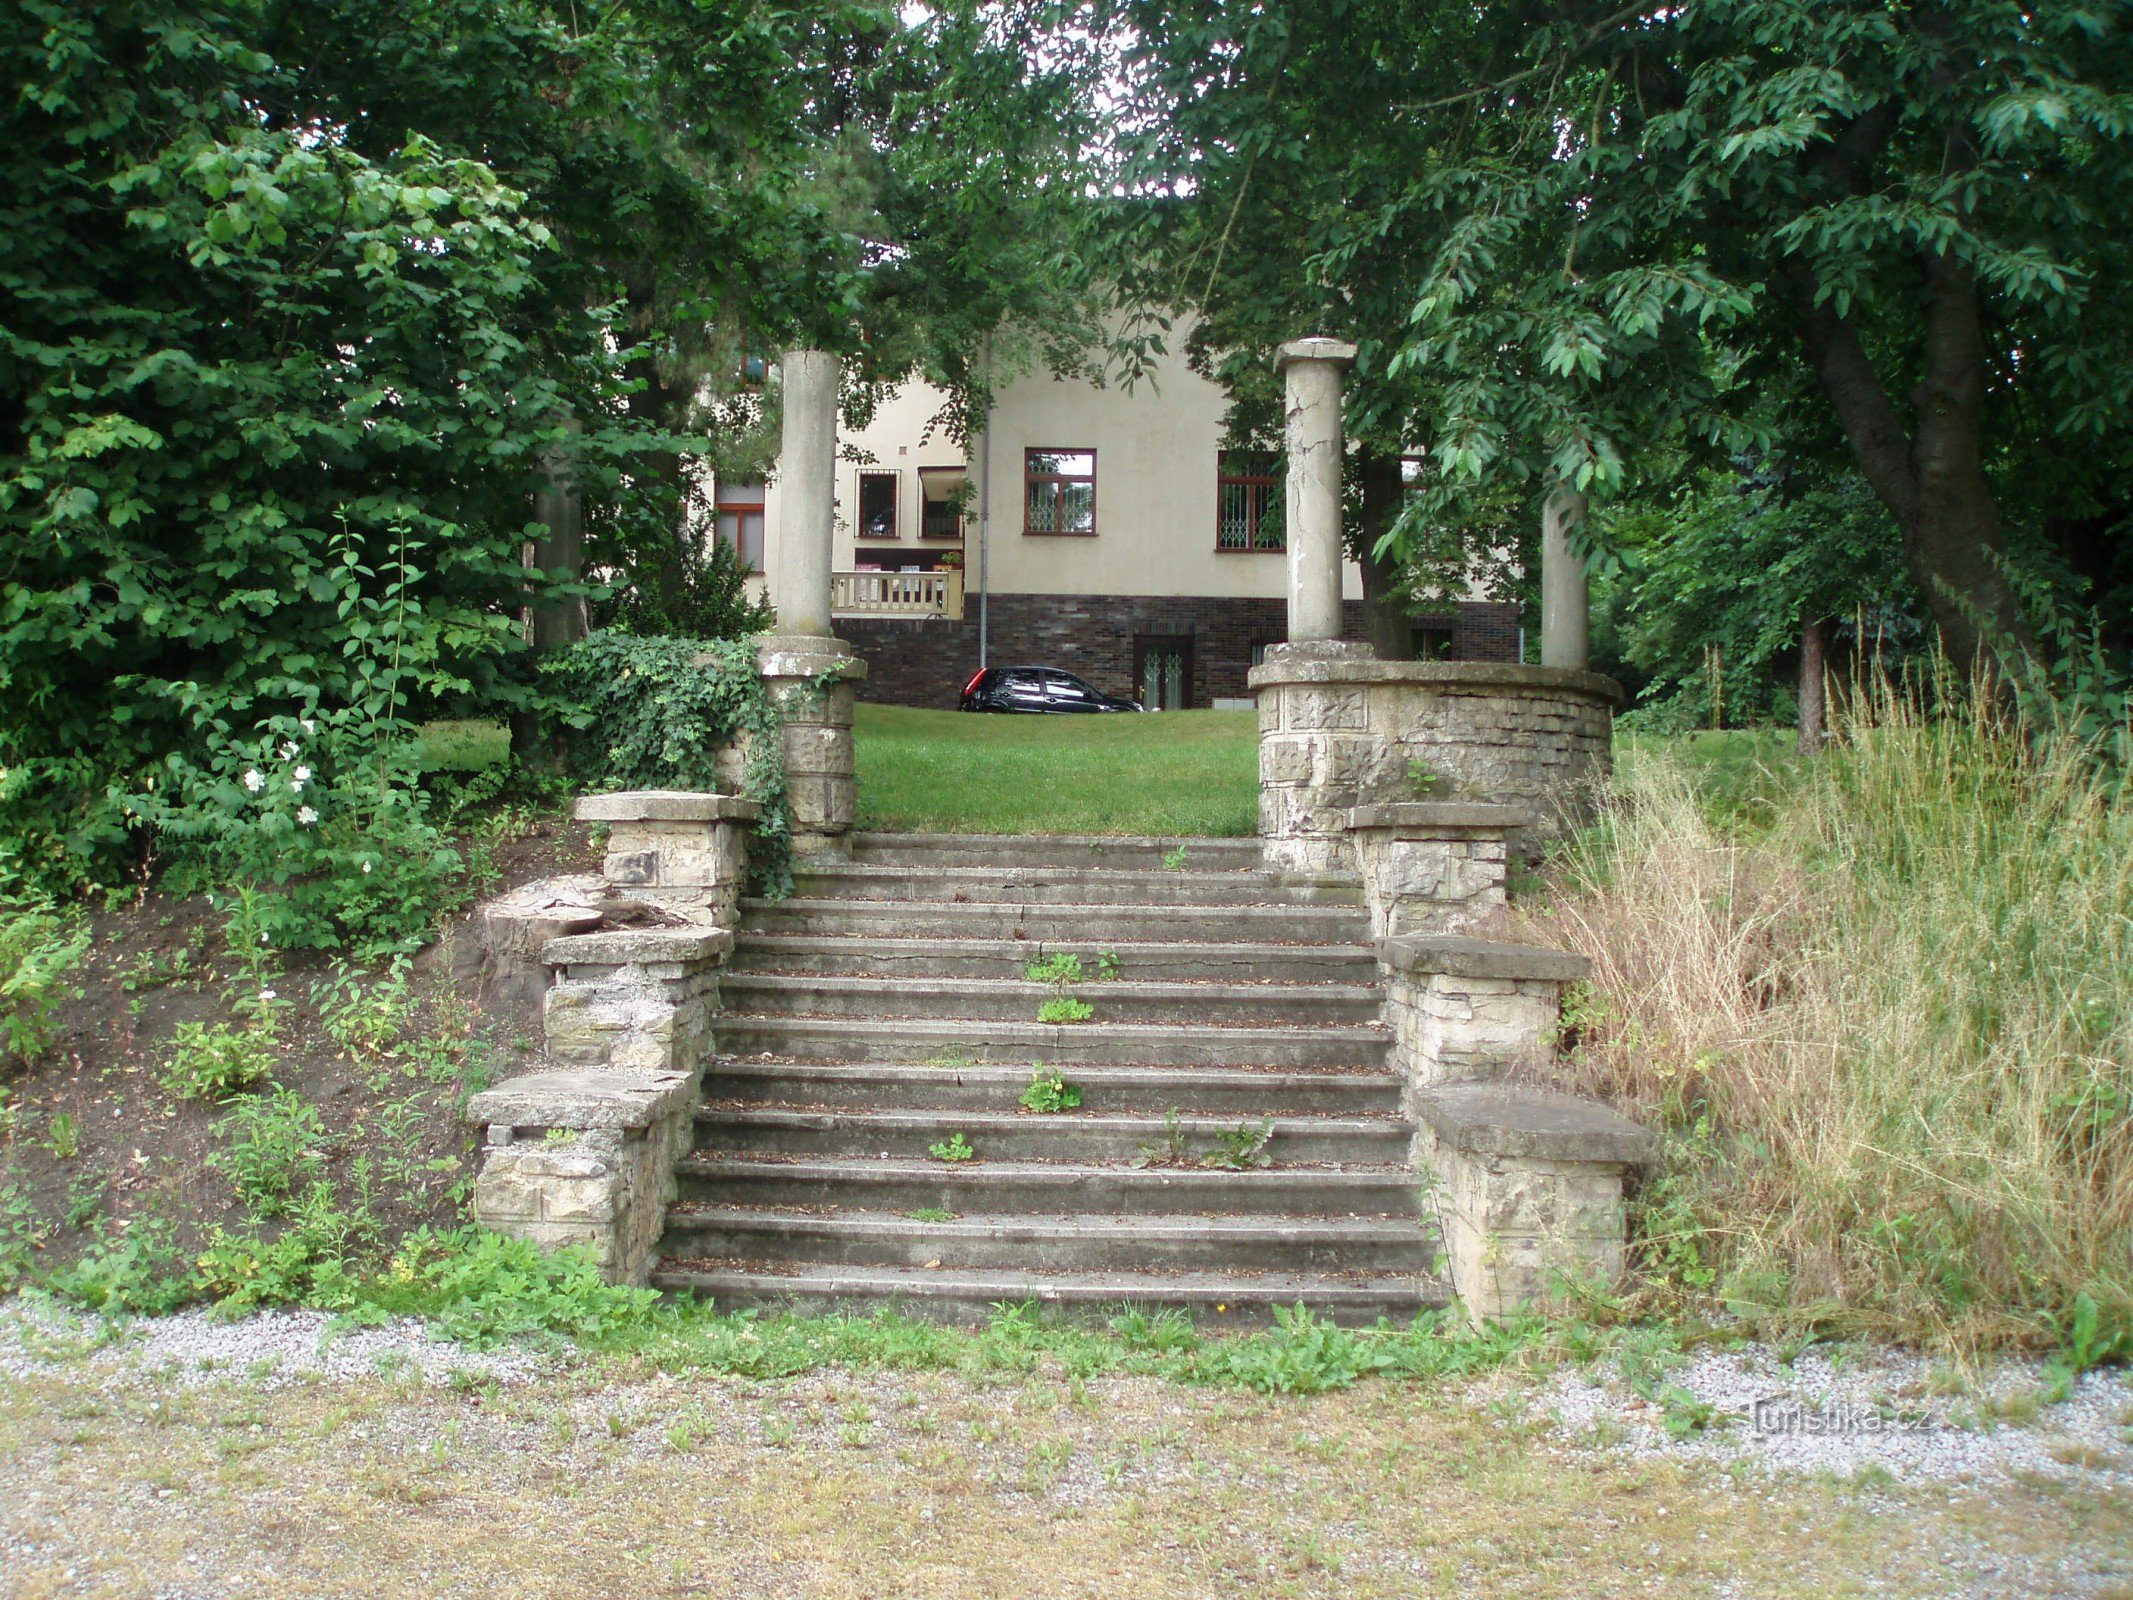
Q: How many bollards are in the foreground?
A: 6